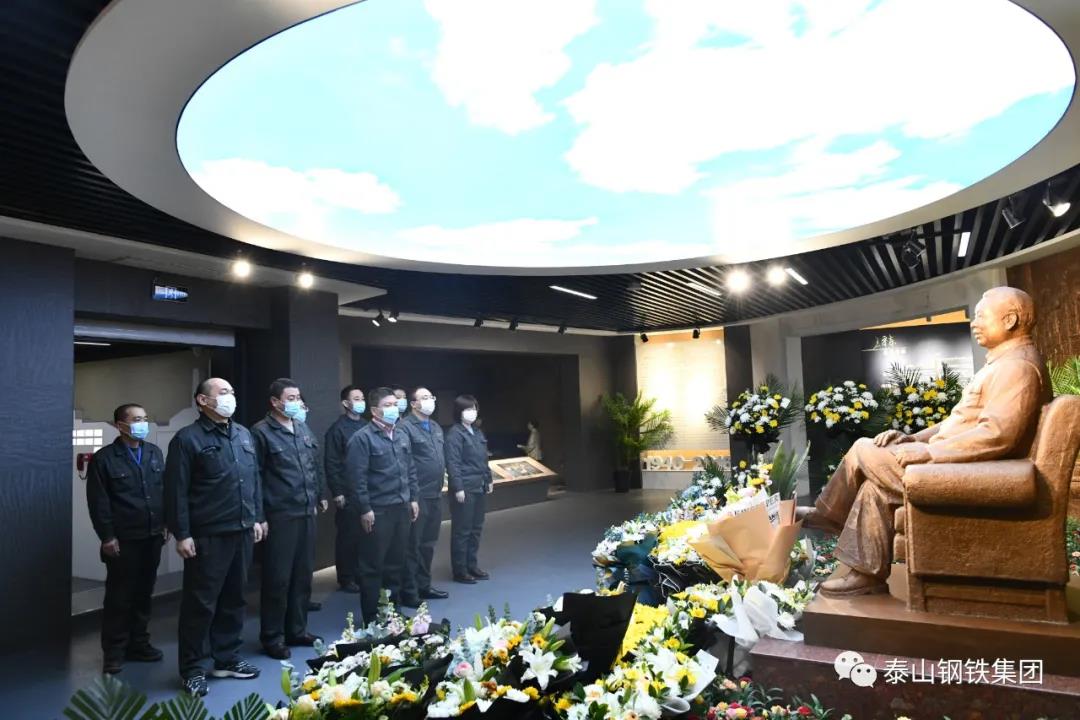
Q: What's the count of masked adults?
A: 9